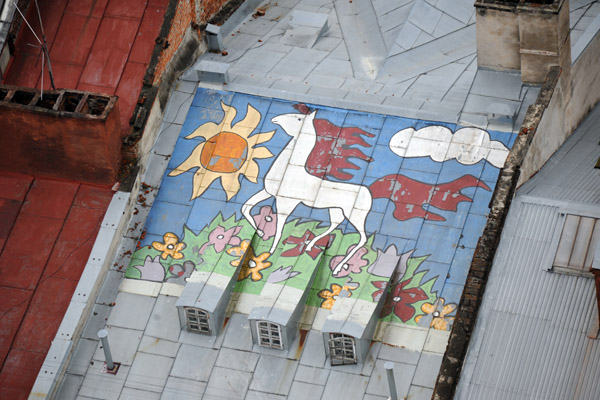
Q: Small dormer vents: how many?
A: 3